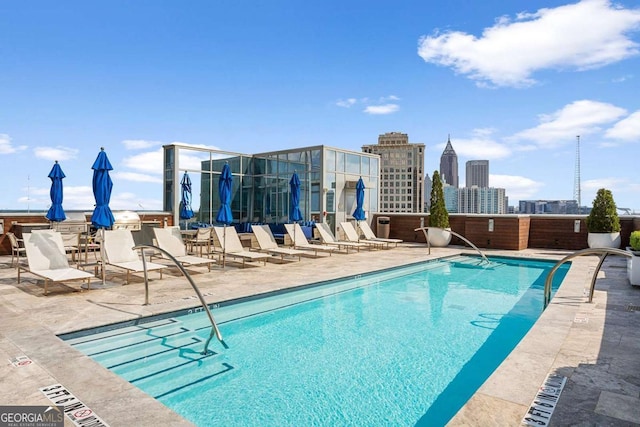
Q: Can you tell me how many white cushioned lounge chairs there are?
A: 9